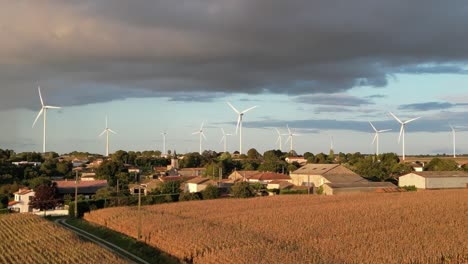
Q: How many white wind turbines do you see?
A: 12